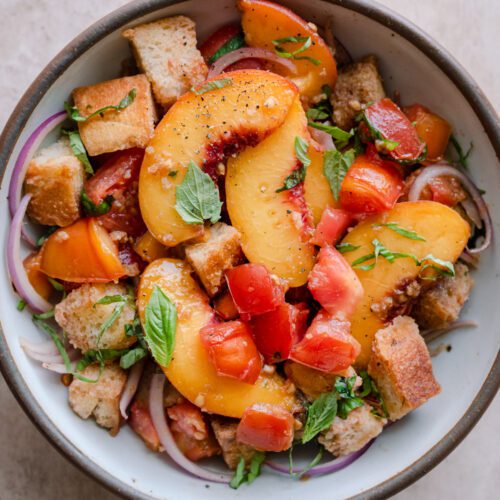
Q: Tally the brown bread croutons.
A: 11